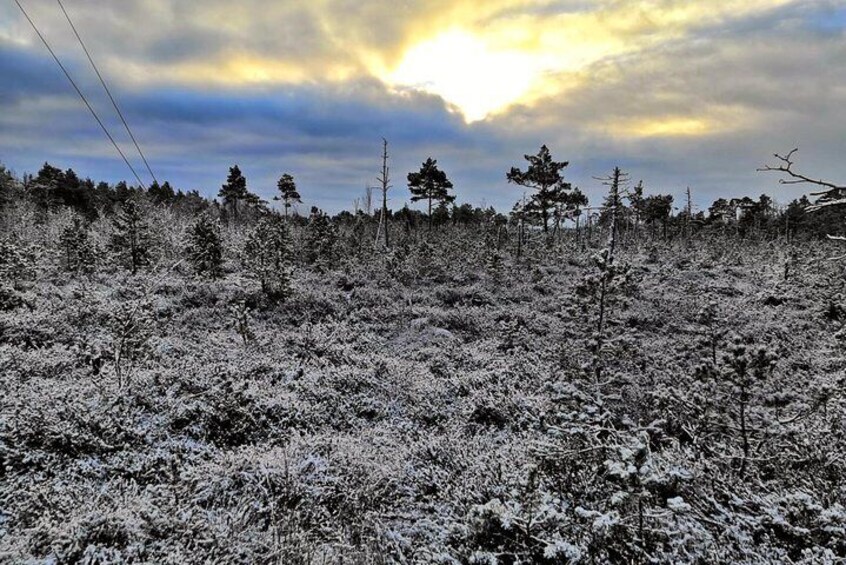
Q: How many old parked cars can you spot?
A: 0